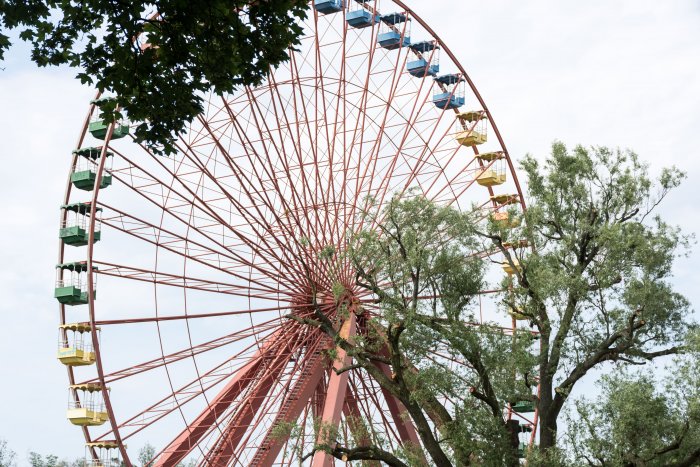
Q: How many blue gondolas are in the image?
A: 5